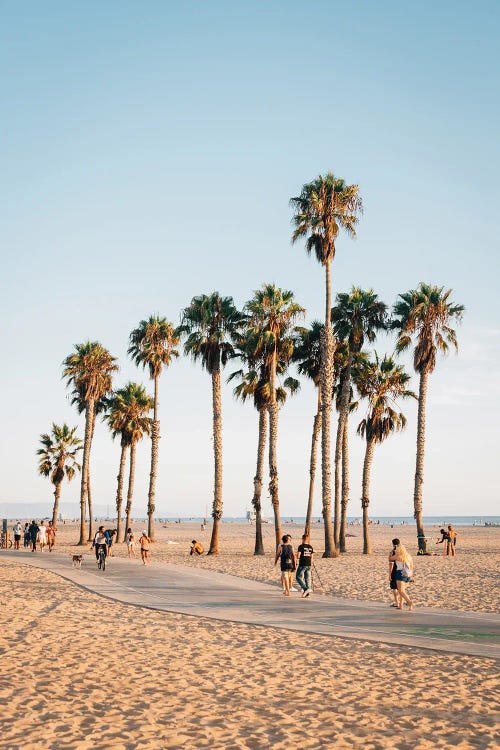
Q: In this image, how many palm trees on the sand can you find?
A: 15